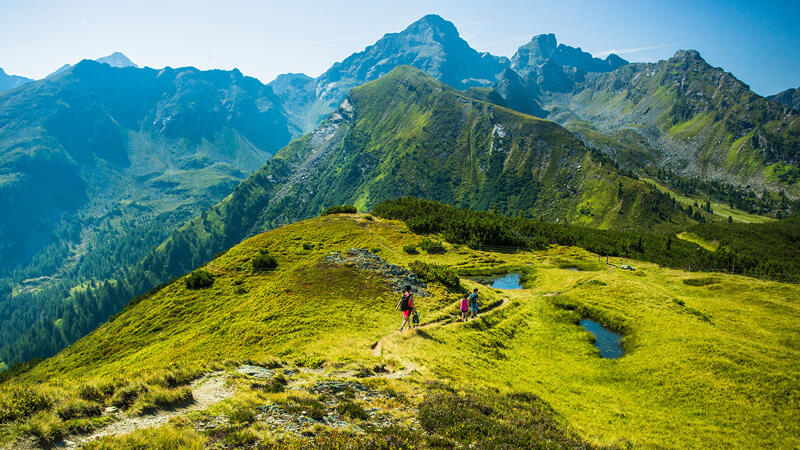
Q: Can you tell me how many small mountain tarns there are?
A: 2